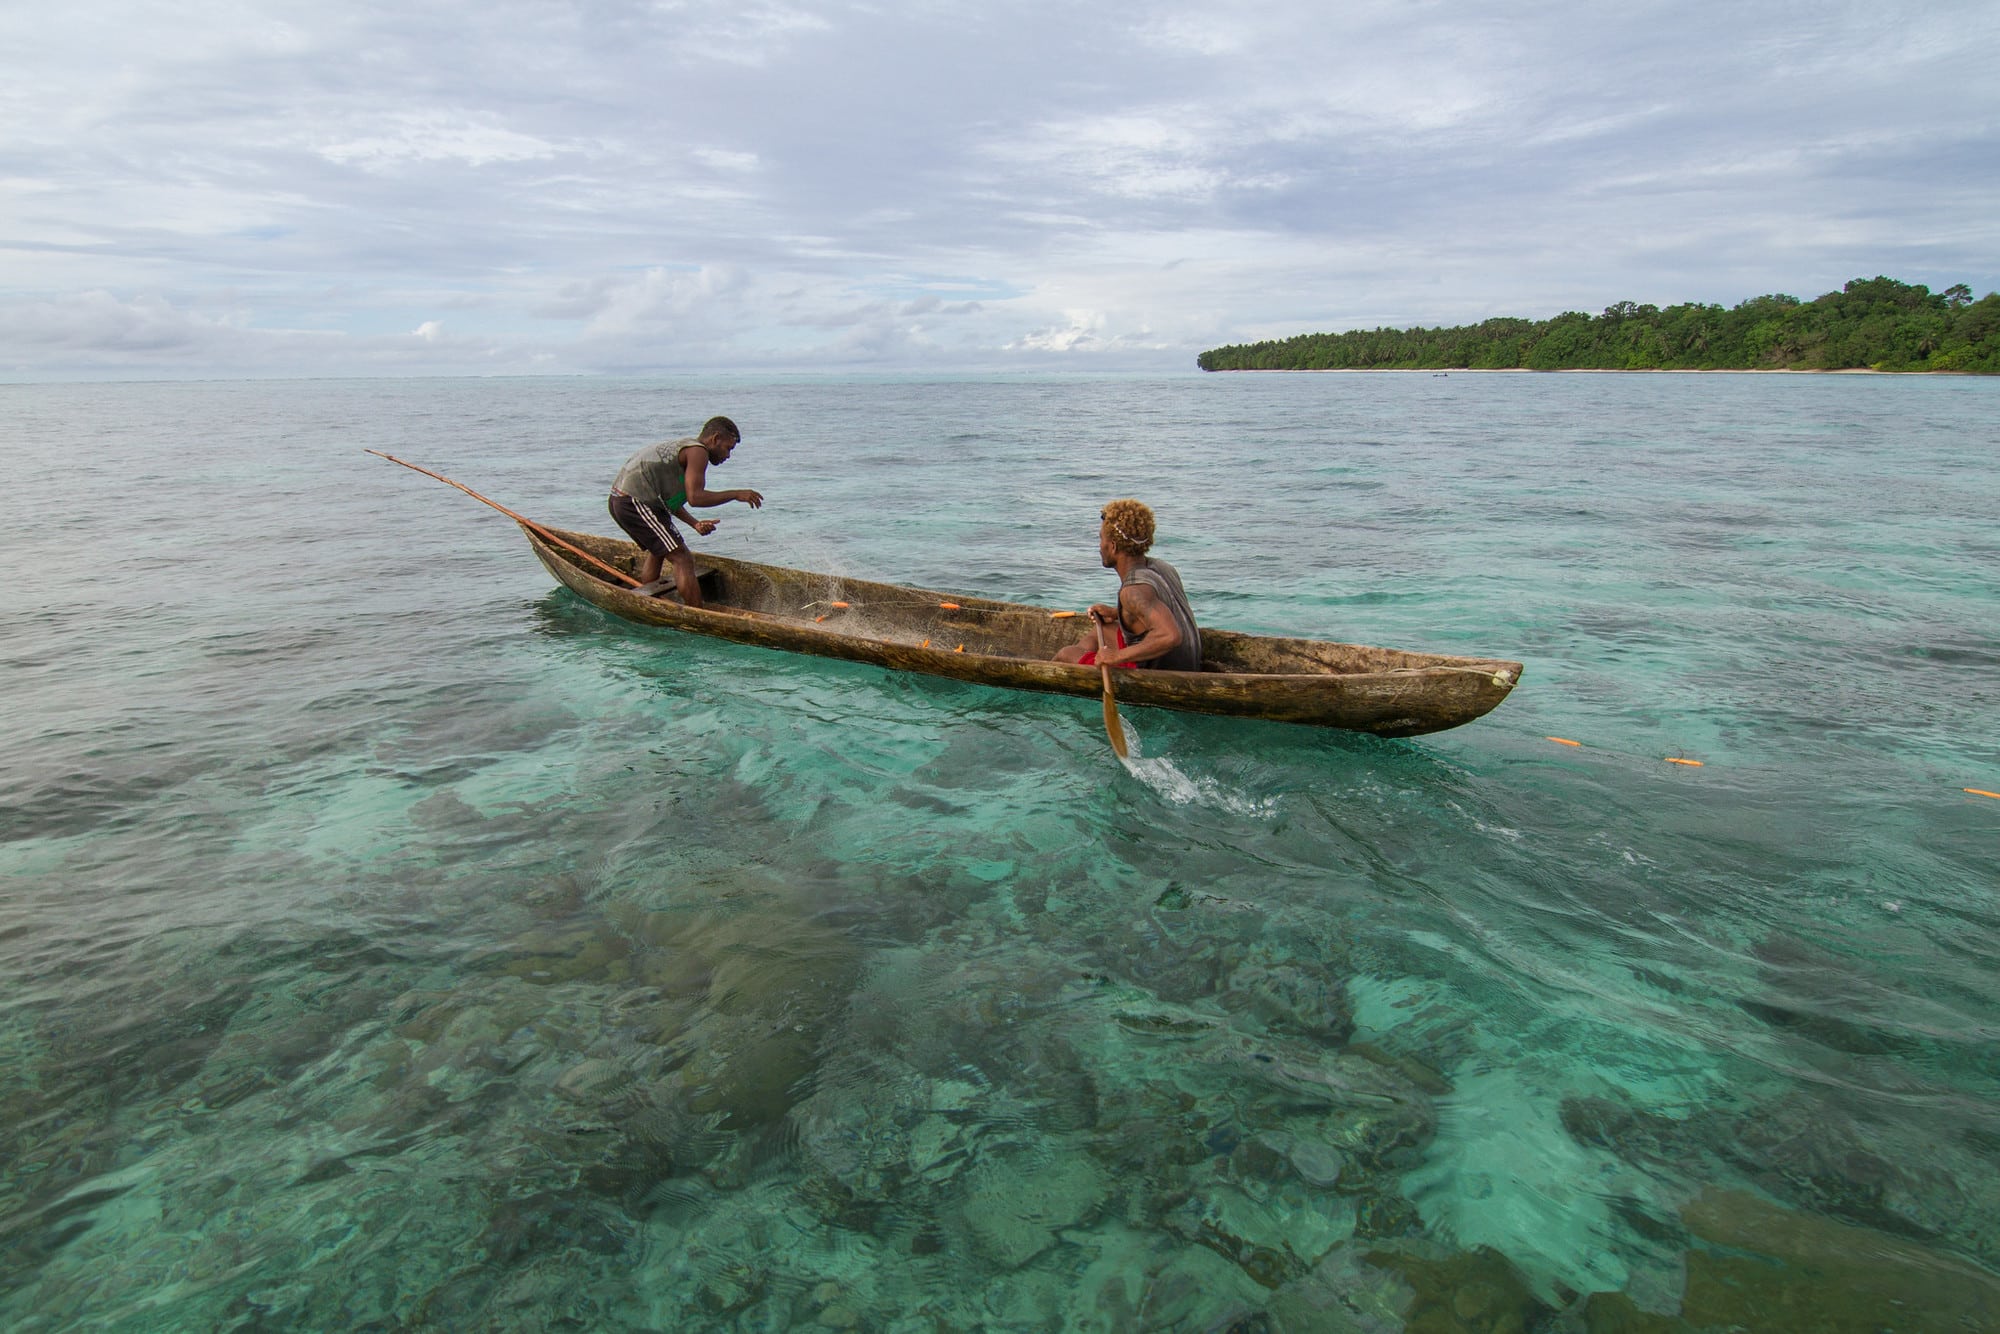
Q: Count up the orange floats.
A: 9